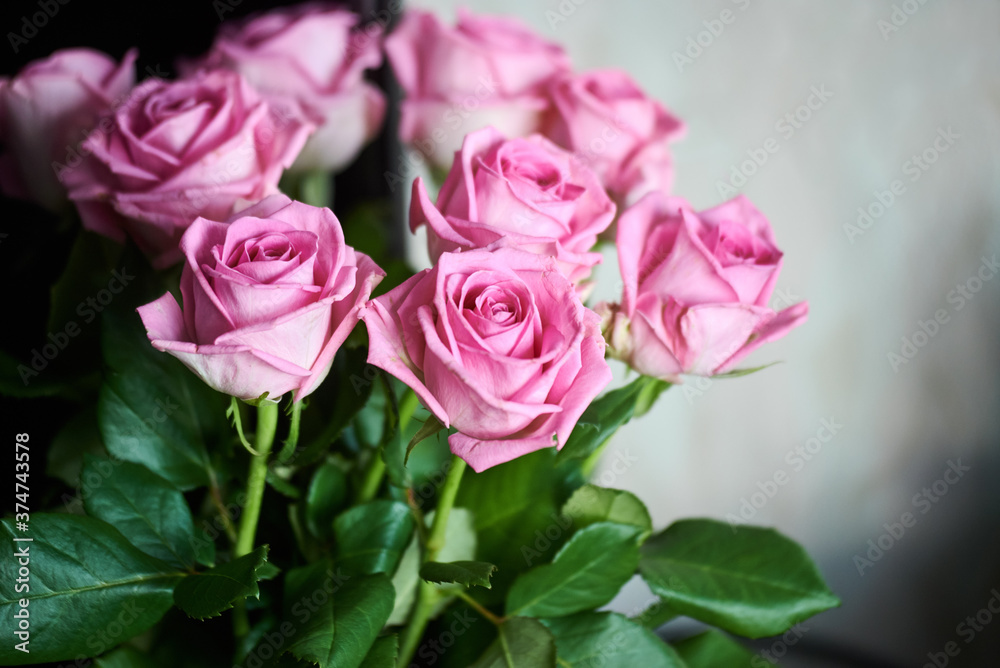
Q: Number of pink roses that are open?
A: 9